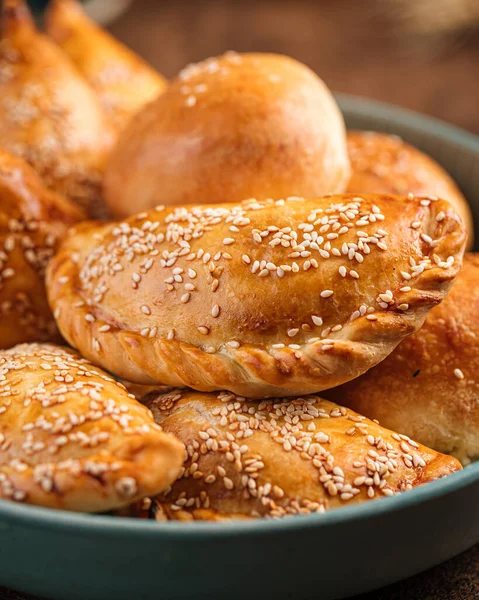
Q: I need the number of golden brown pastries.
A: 9